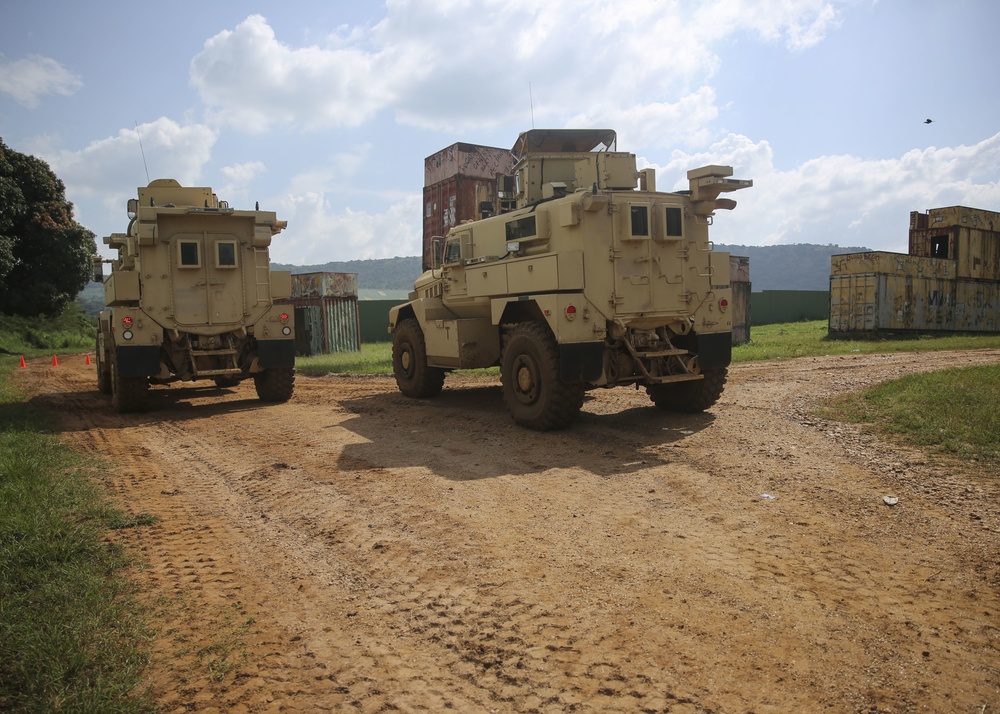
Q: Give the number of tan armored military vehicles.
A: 2